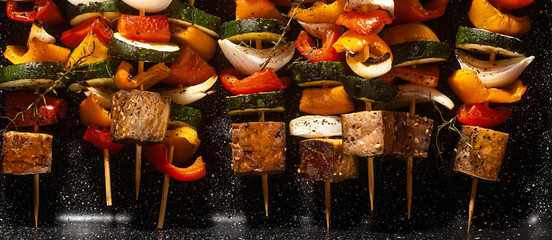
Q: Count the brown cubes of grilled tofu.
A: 7